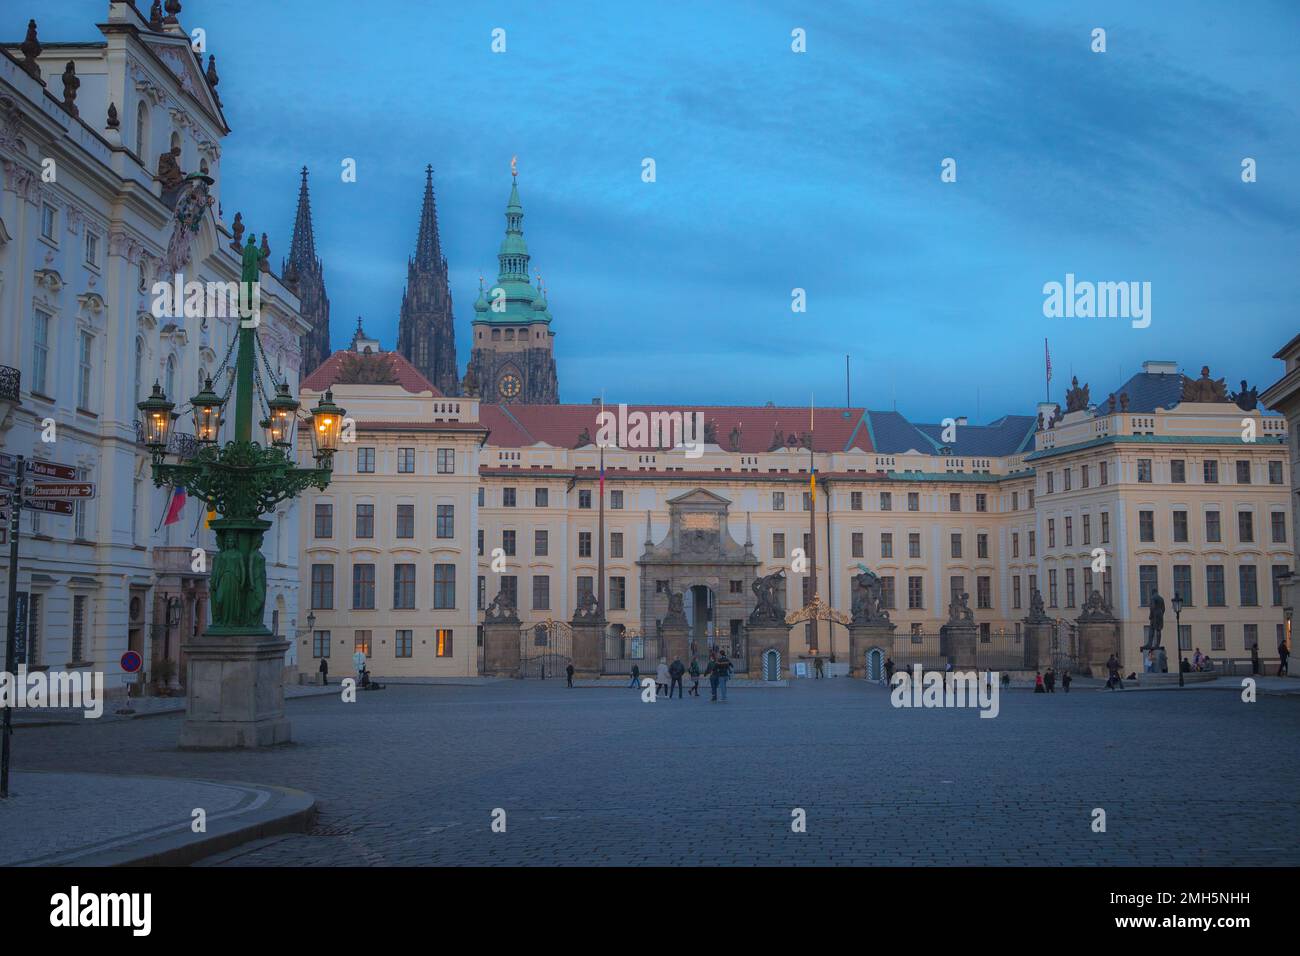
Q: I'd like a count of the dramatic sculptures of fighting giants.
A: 2